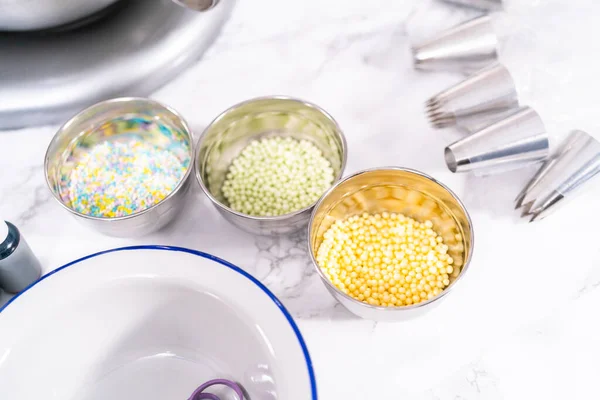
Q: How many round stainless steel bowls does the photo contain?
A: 3